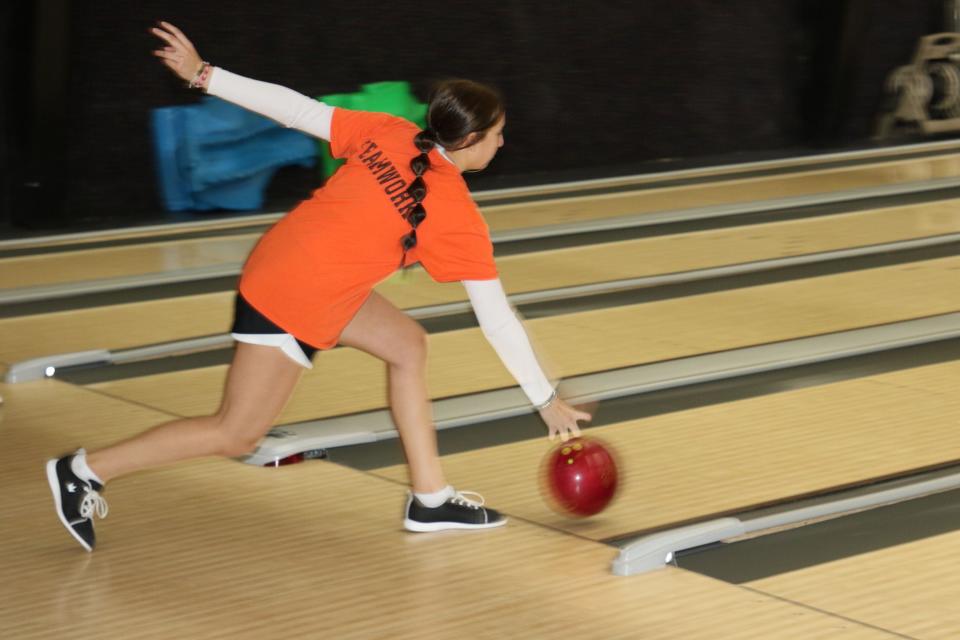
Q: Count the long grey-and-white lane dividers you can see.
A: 5